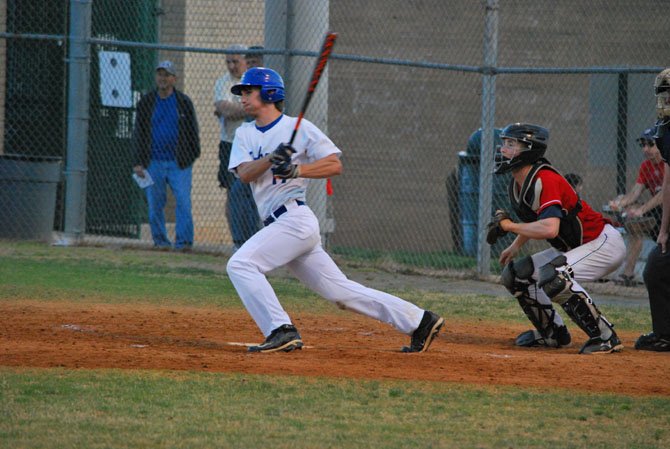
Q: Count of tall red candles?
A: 0